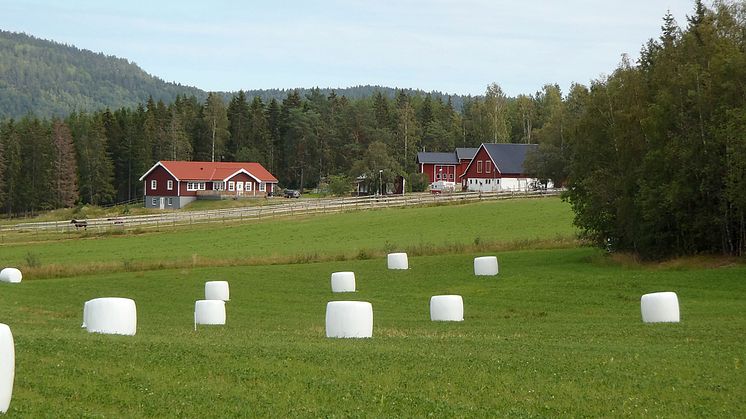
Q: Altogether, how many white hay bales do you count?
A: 11